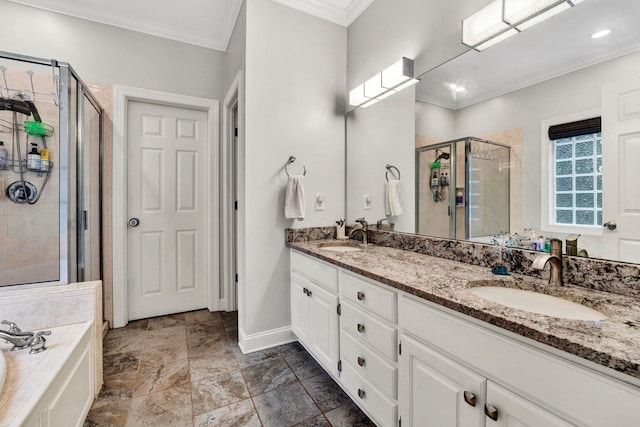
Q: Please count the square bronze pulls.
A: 8